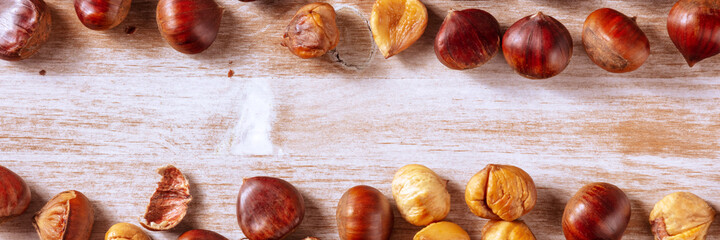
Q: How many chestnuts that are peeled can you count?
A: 8